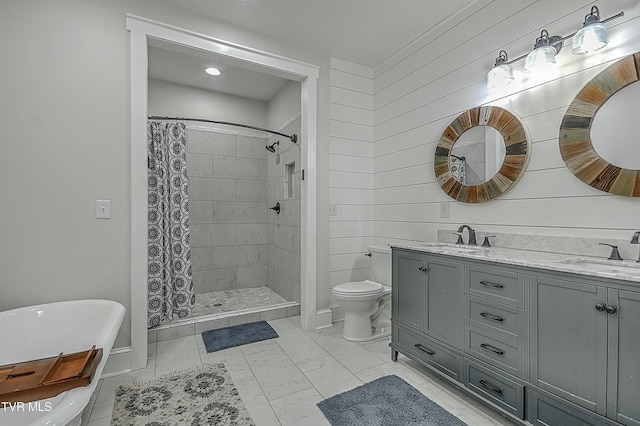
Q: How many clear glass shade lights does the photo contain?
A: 3